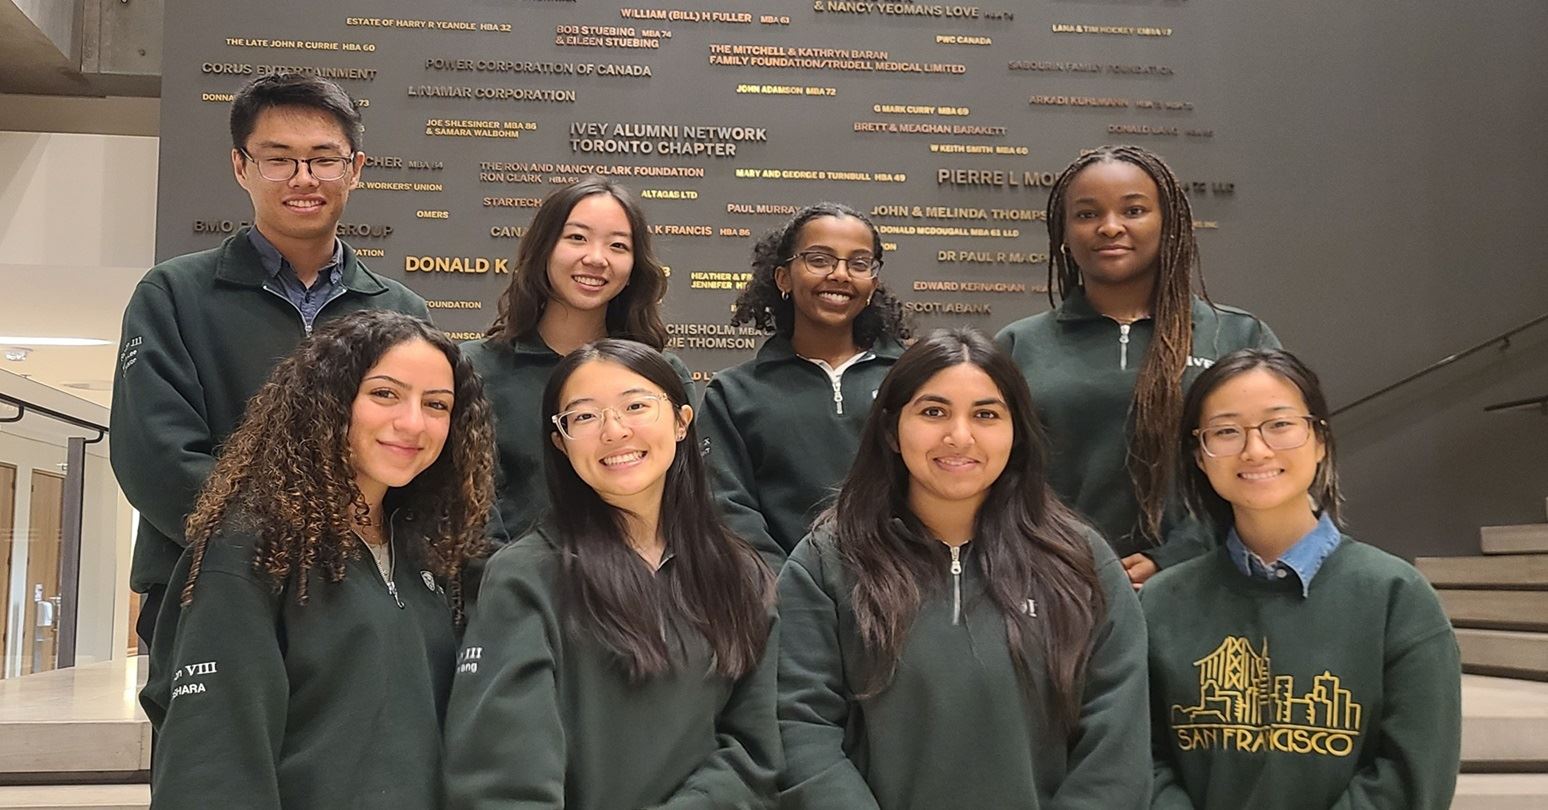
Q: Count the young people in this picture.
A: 8